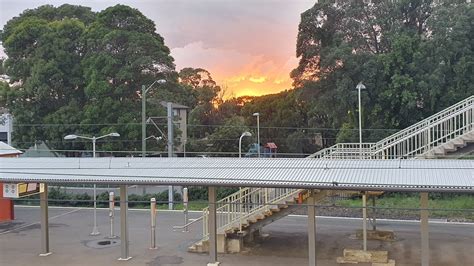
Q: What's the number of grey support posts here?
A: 5